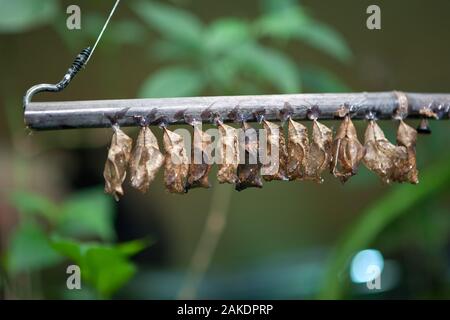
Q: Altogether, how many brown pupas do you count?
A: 12